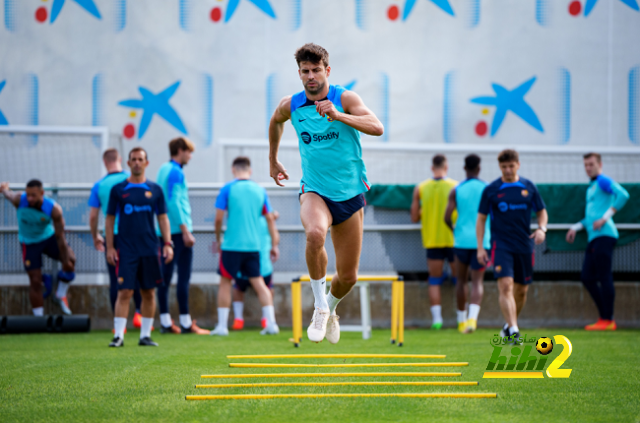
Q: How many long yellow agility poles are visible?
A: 5